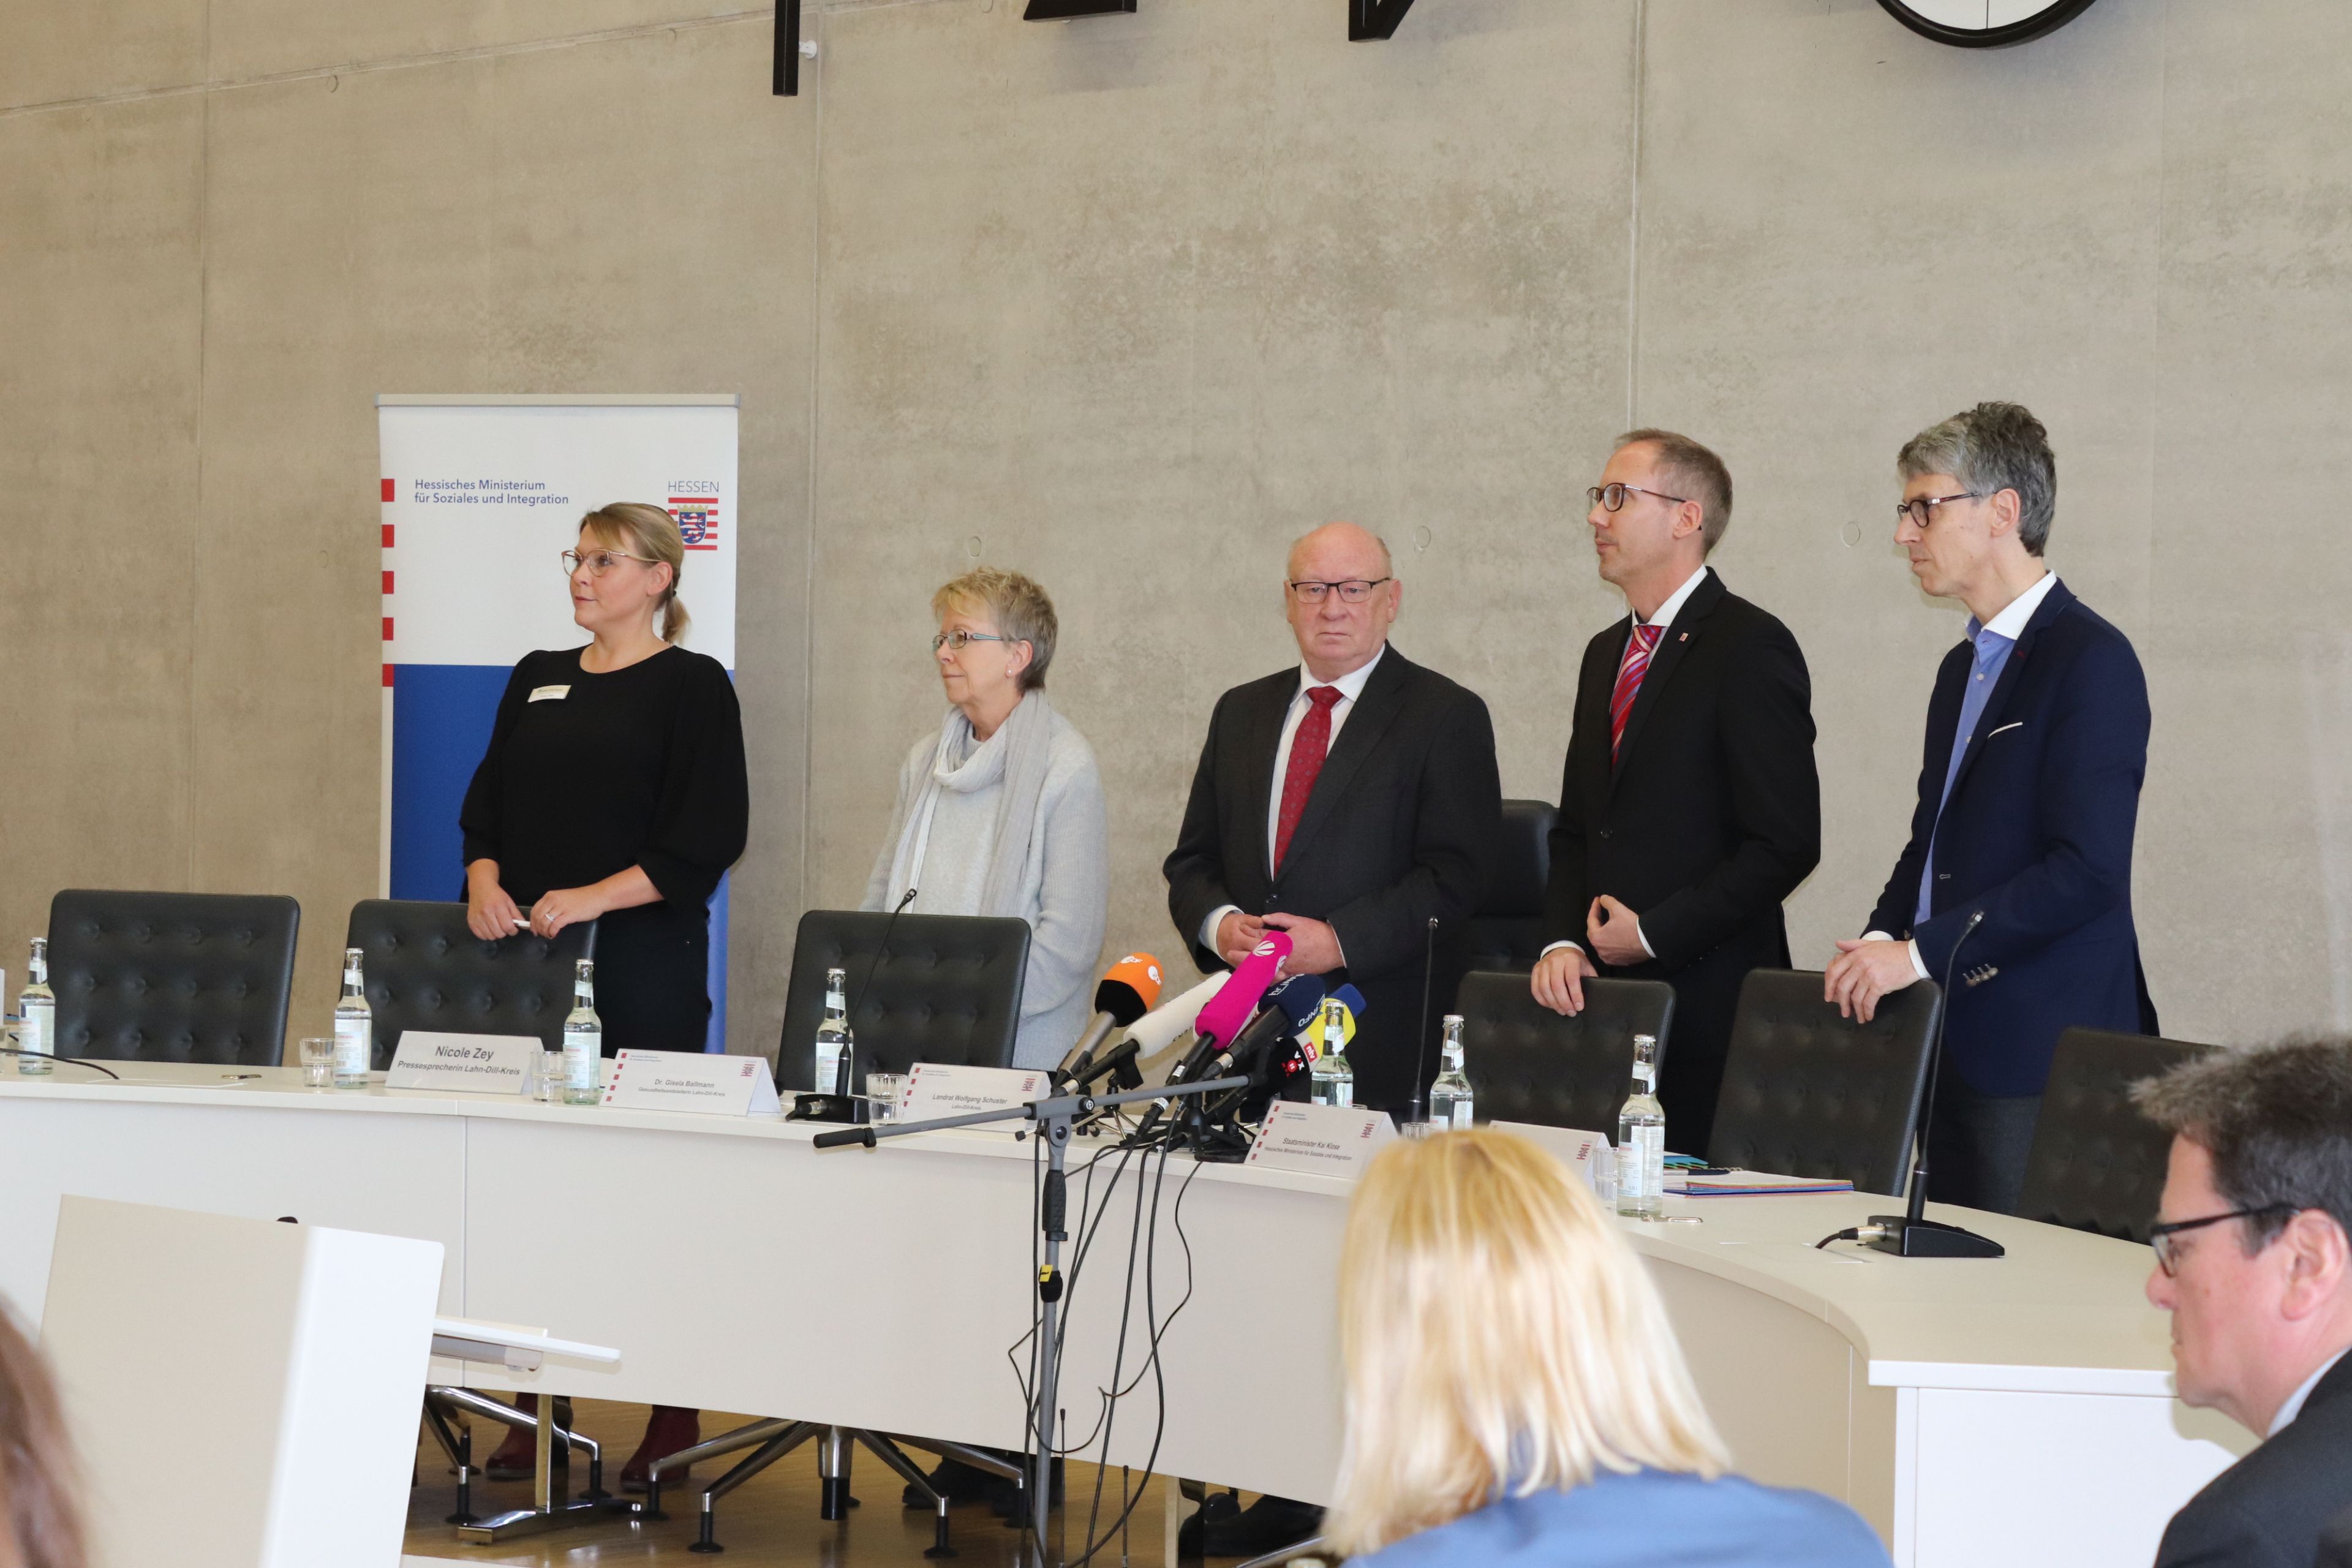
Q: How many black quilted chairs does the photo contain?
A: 6